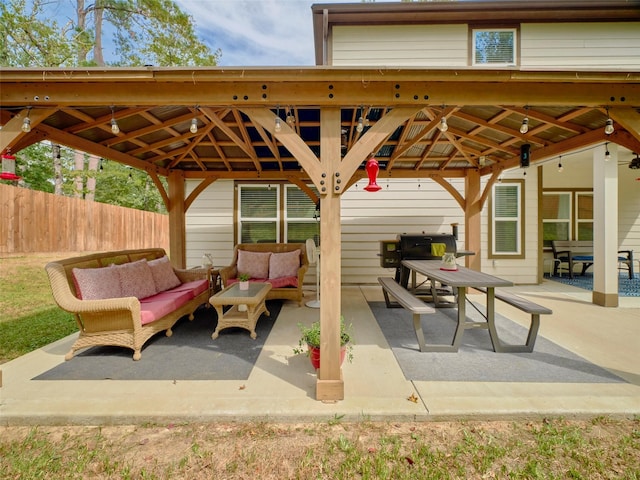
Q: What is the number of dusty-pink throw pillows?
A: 5